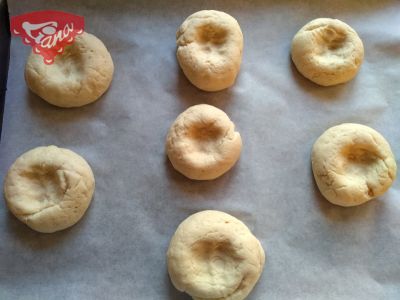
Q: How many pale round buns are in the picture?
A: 7